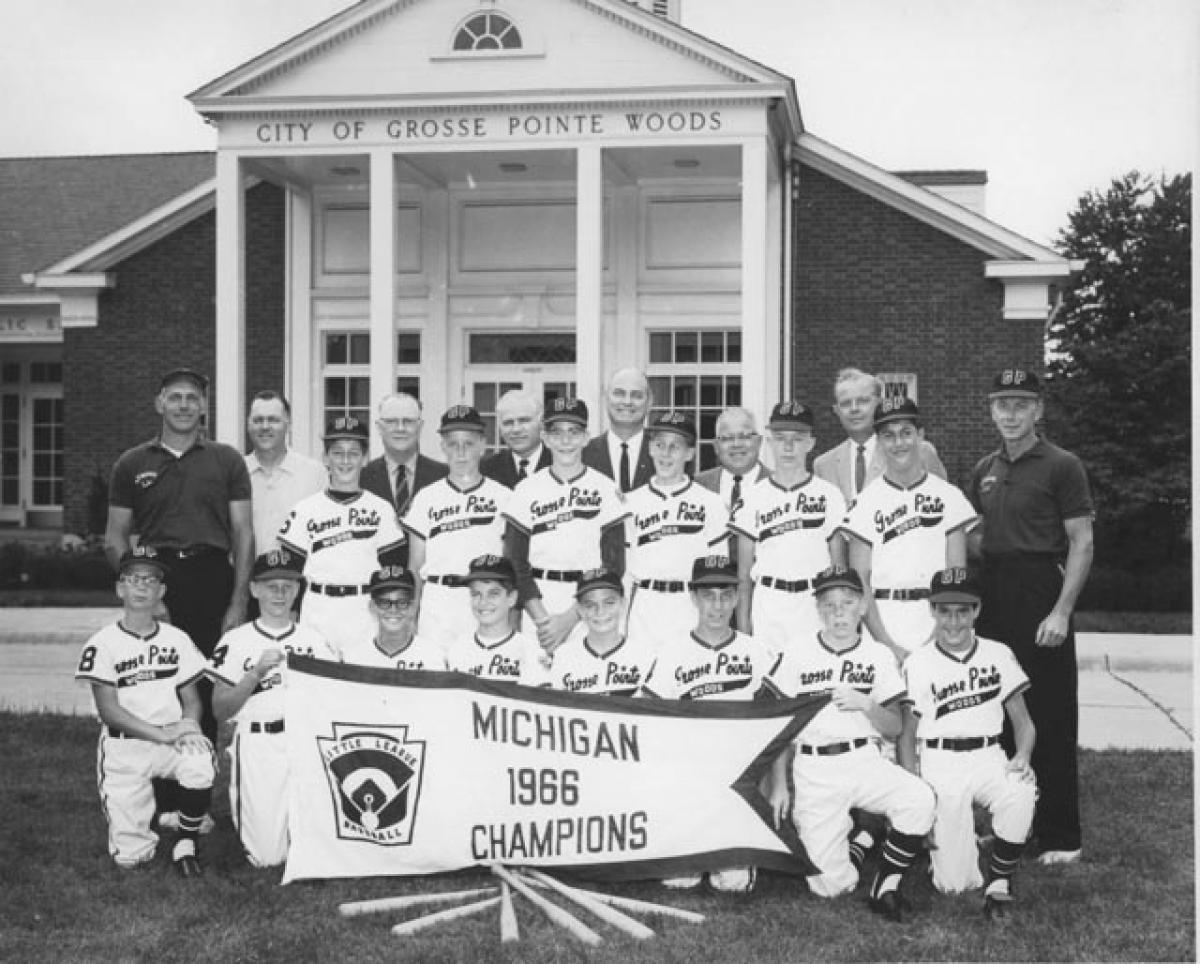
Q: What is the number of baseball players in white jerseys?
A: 14